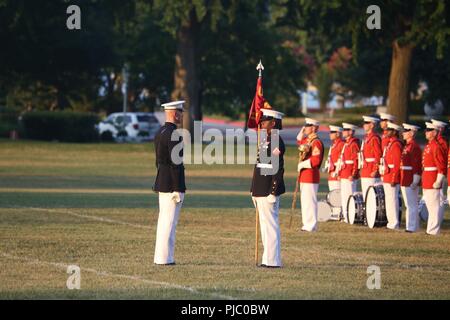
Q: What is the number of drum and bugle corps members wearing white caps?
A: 9